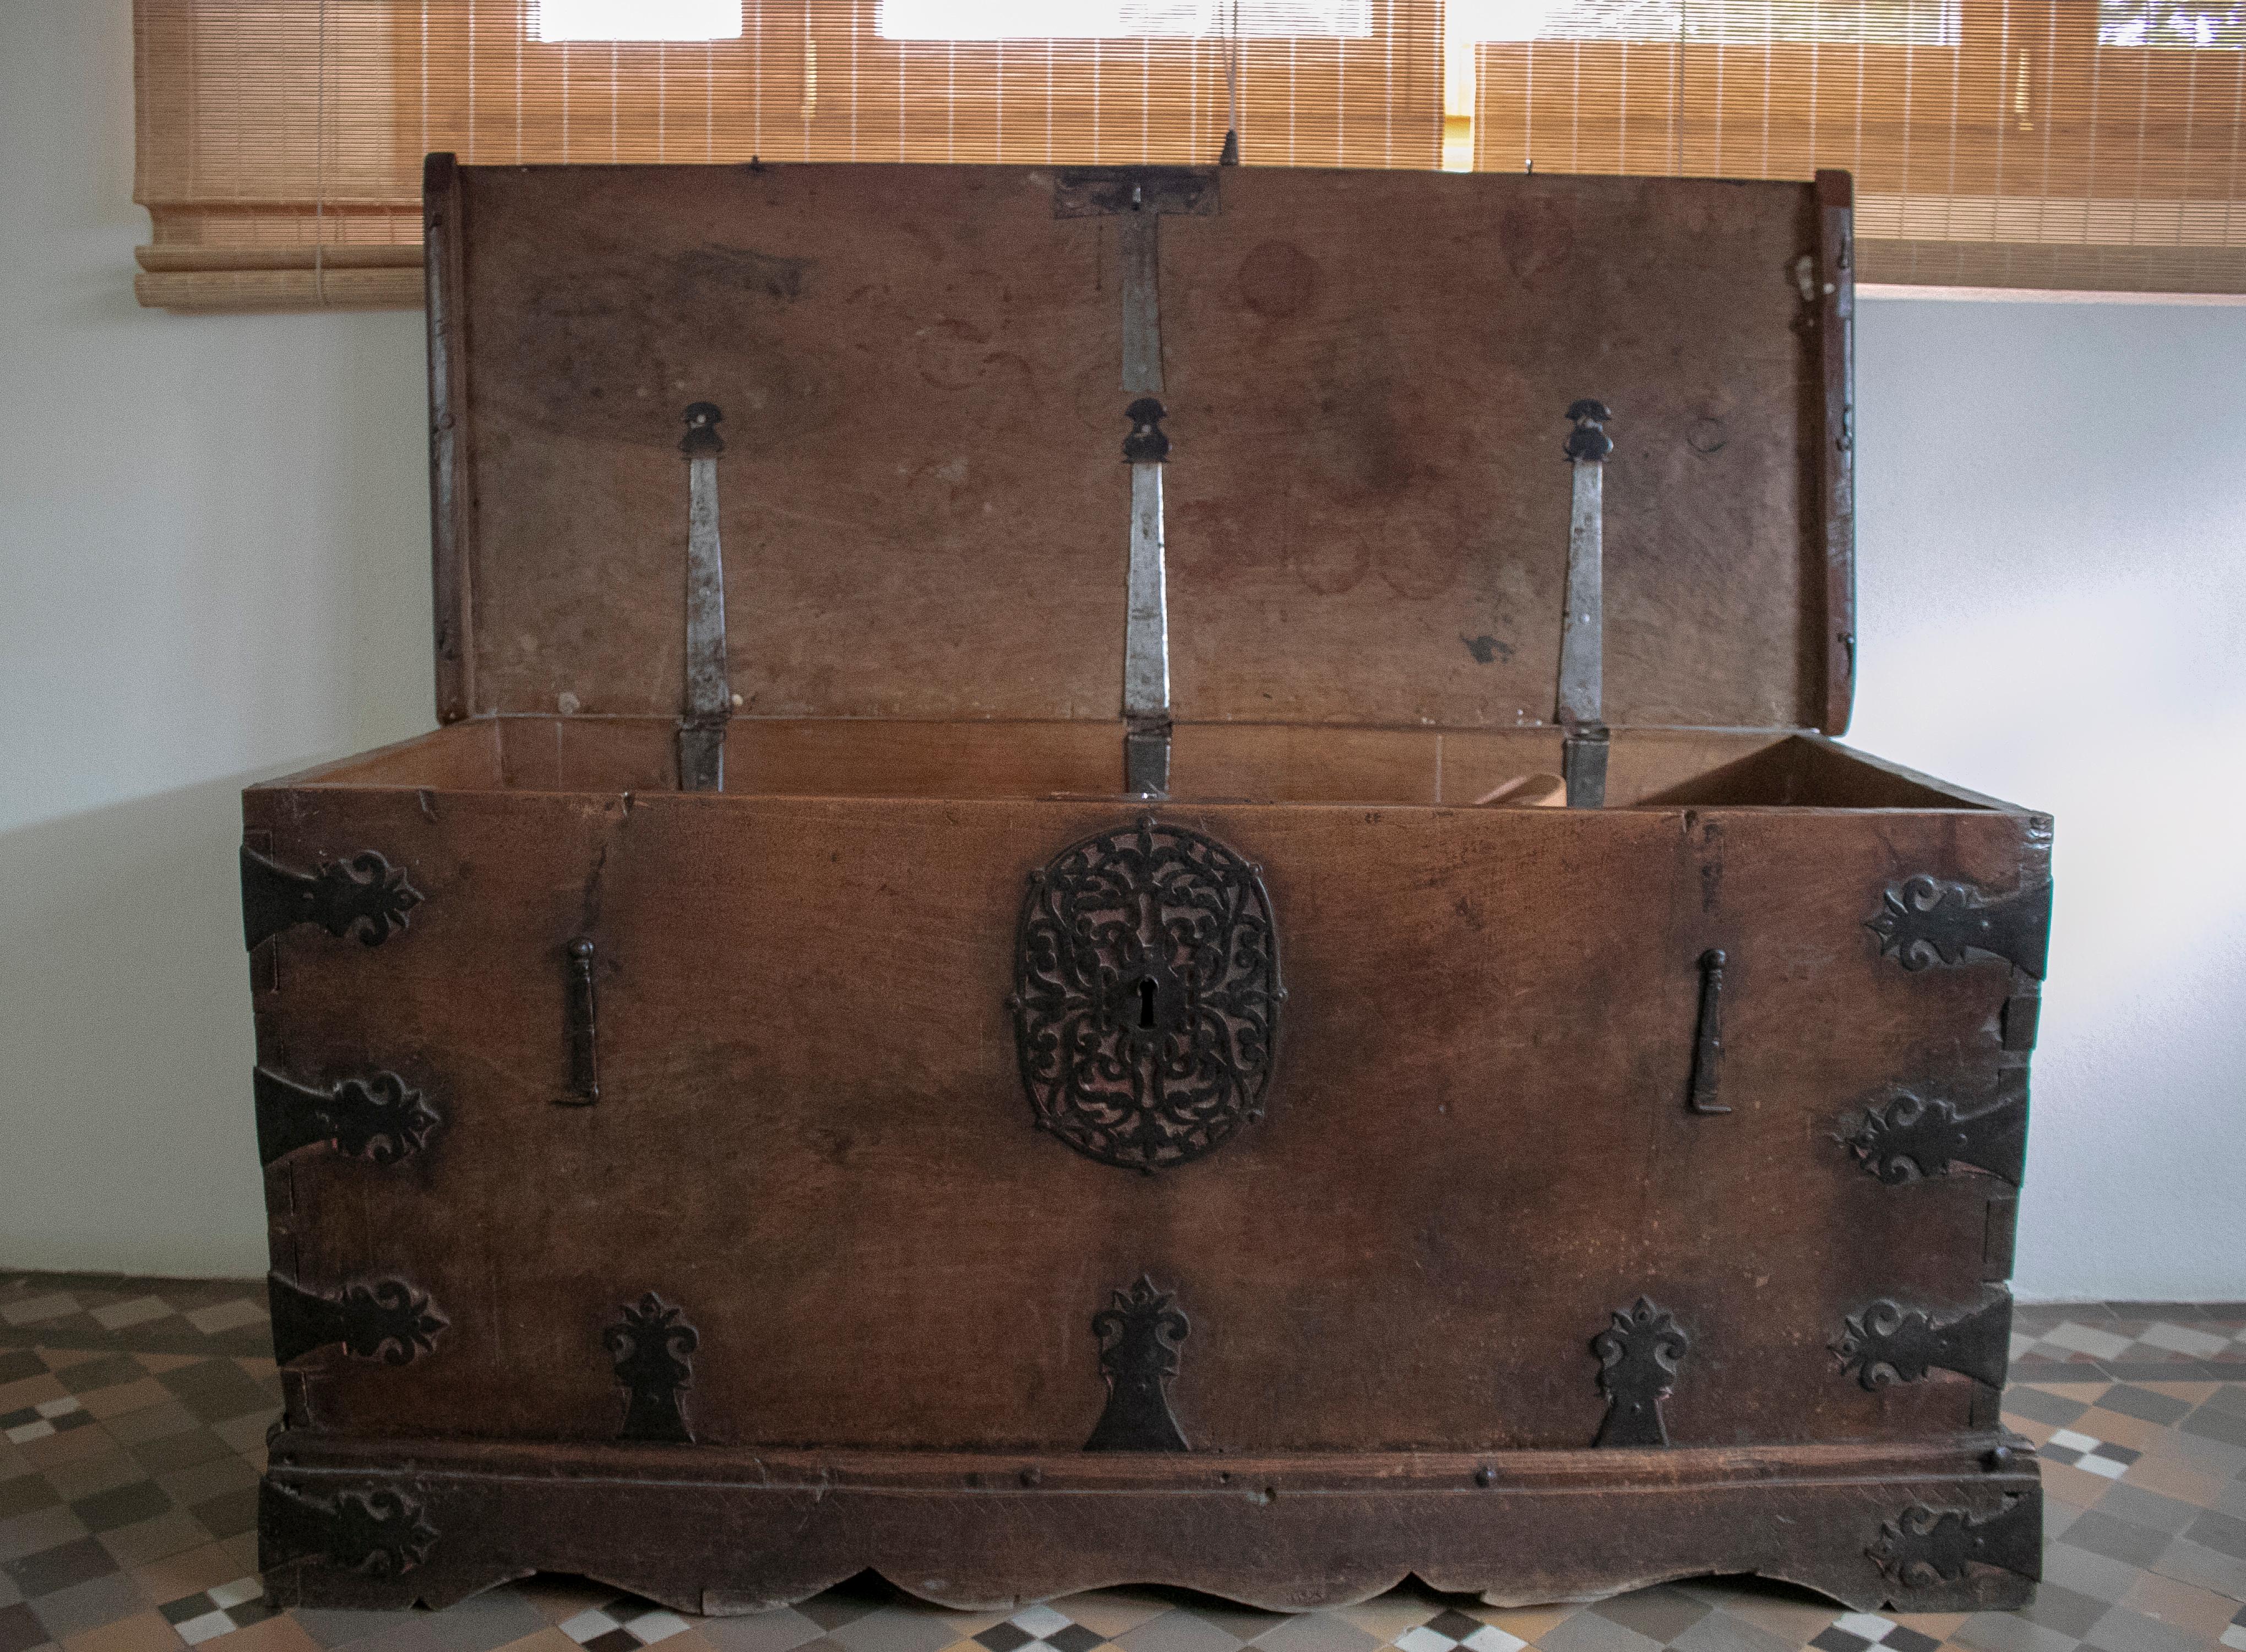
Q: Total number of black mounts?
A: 11